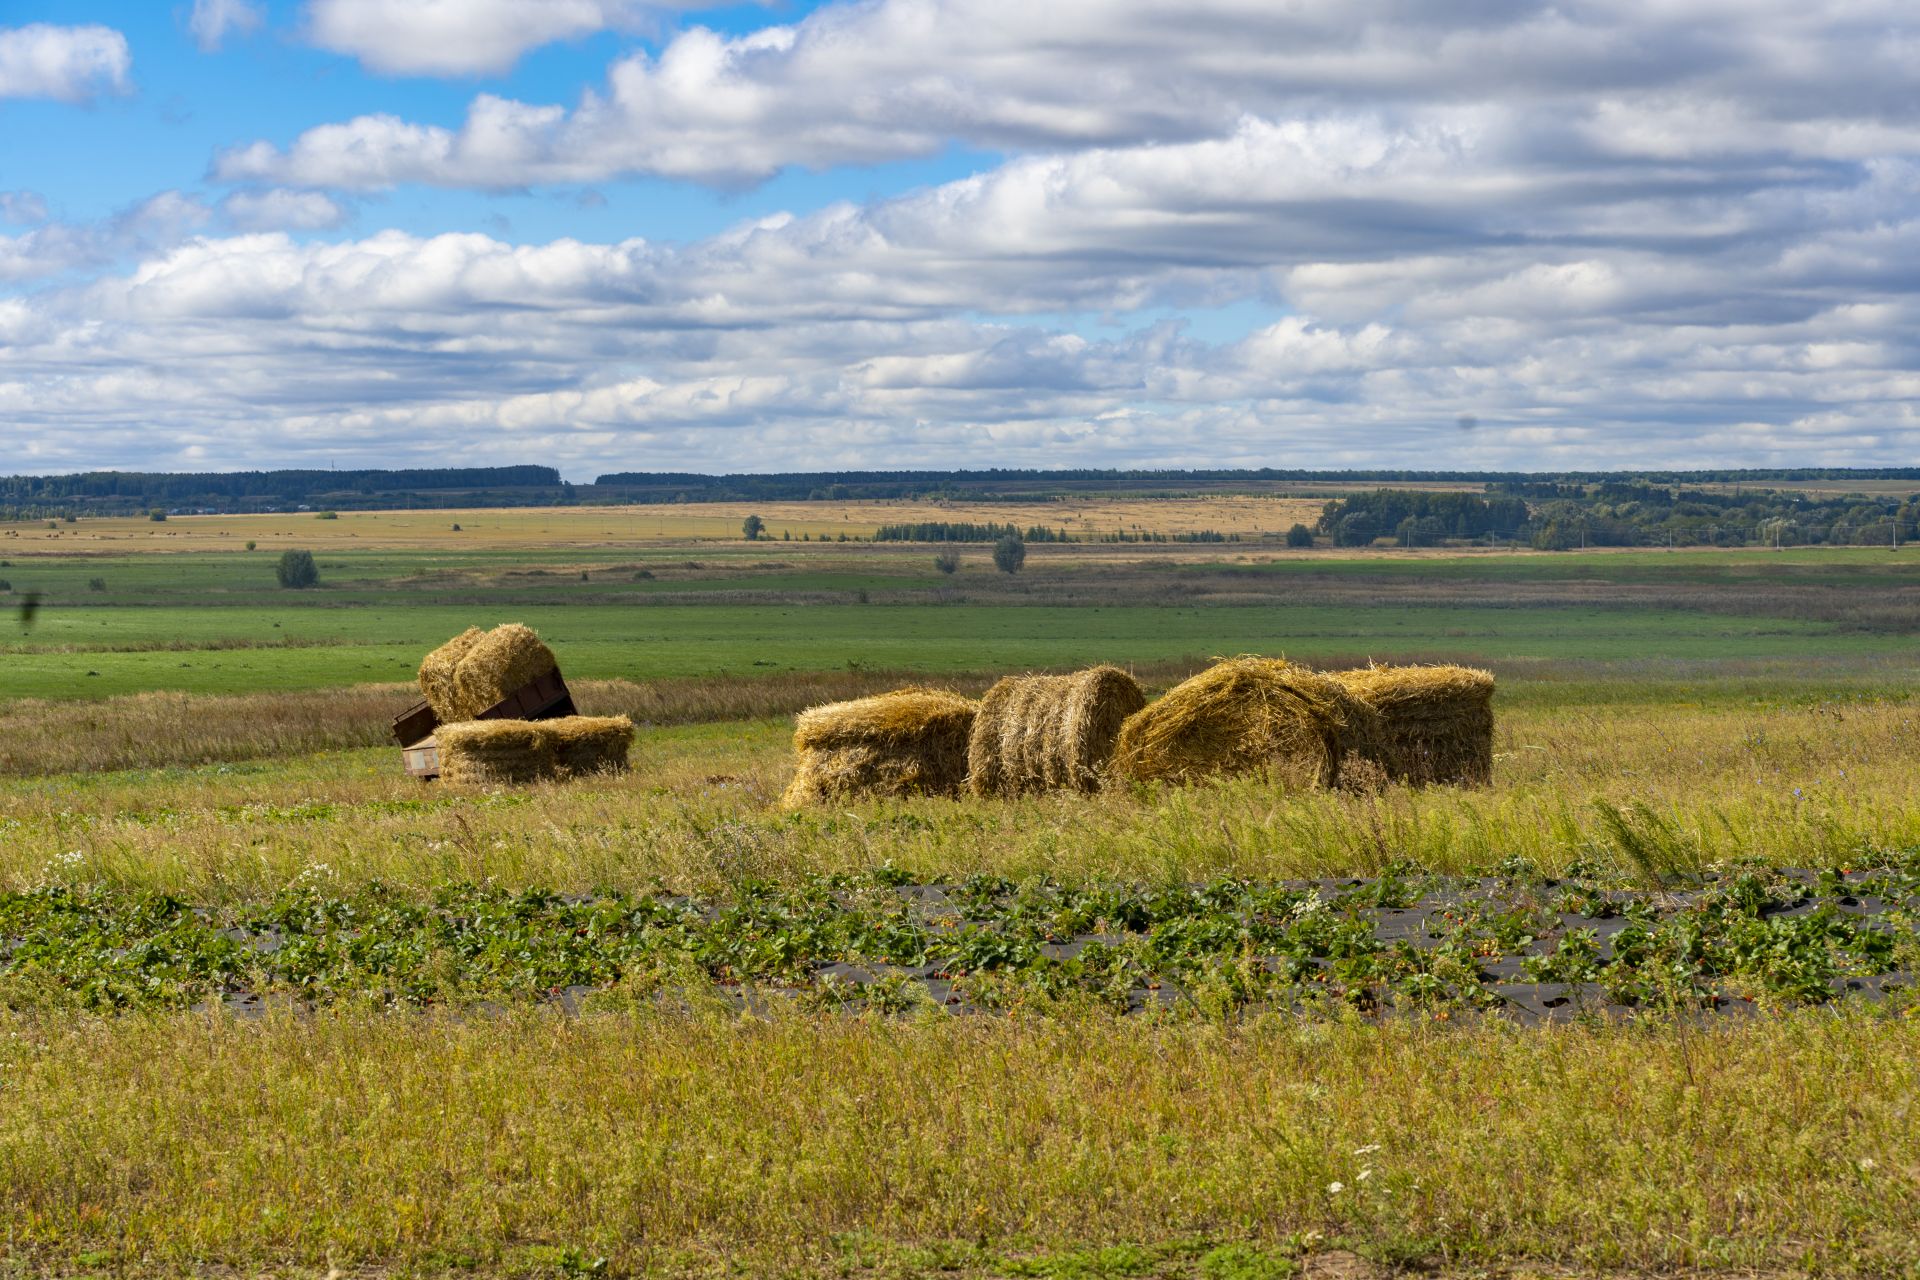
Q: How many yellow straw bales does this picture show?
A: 8